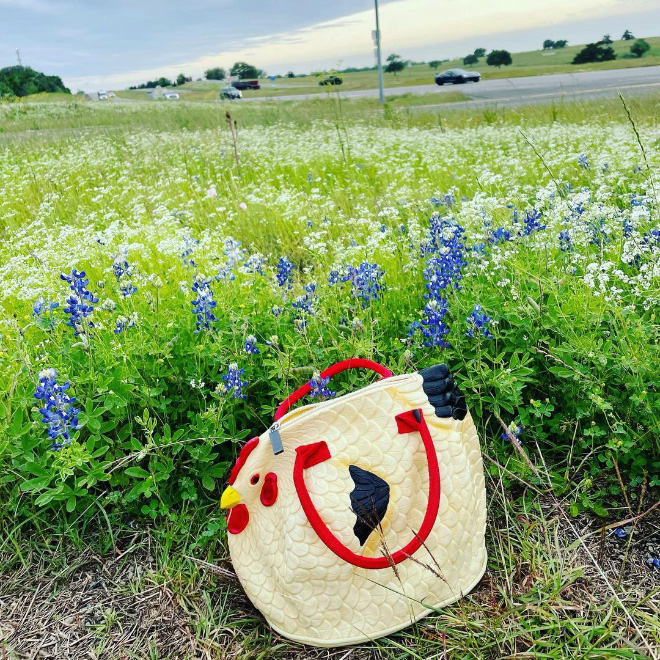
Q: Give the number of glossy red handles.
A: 2